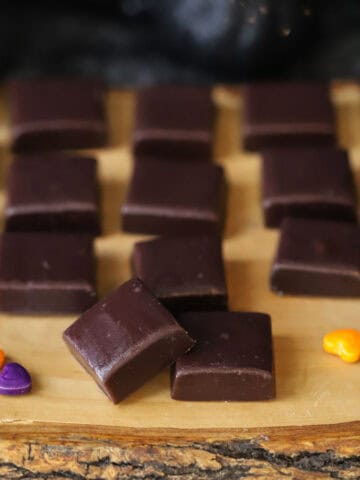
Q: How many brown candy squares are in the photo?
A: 11